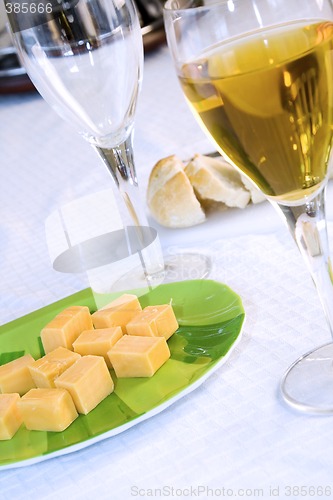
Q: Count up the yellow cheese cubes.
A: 10